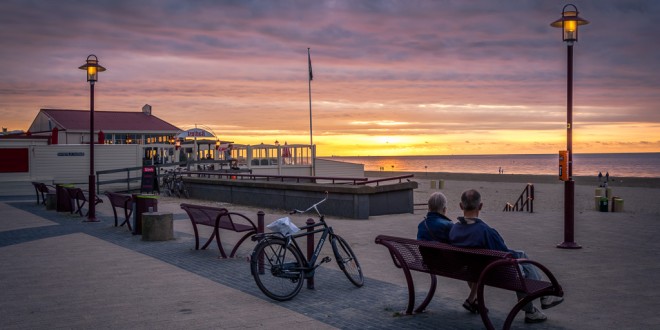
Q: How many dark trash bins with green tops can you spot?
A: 2